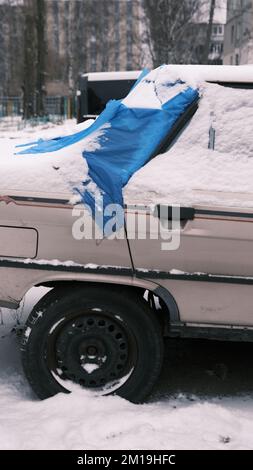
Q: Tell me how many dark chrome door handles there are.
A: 1